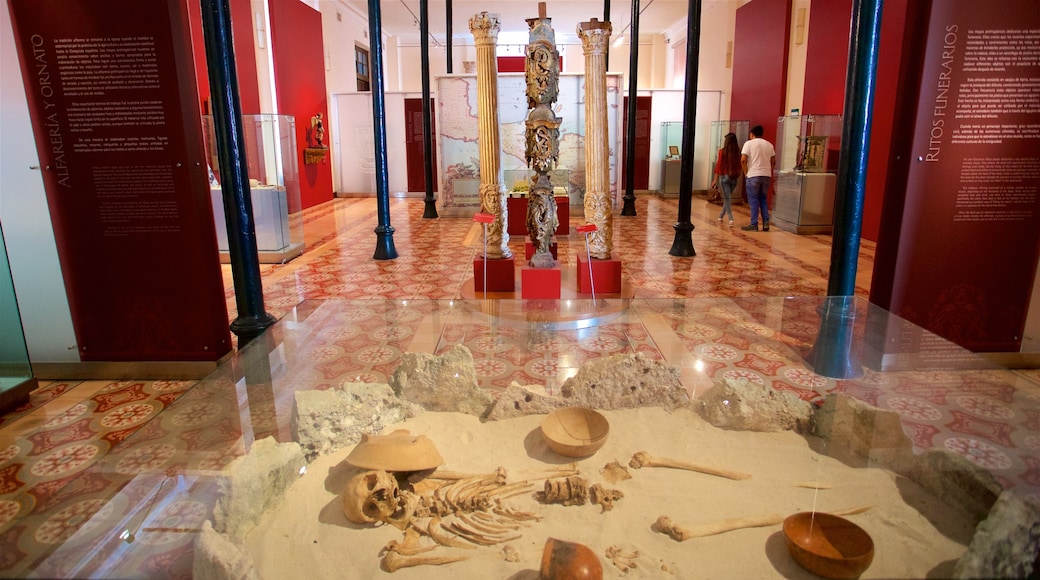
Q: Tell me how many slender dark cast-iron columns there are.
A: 8